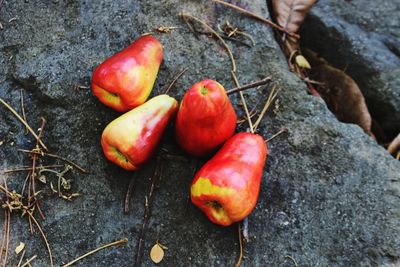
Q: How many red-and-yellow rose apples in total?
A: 4